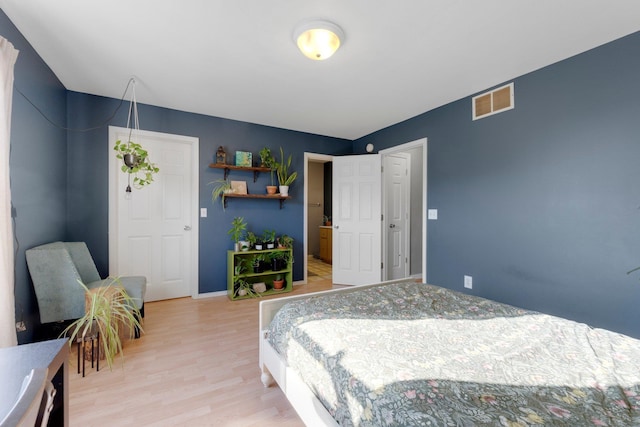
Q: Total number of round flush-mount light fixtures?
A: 1